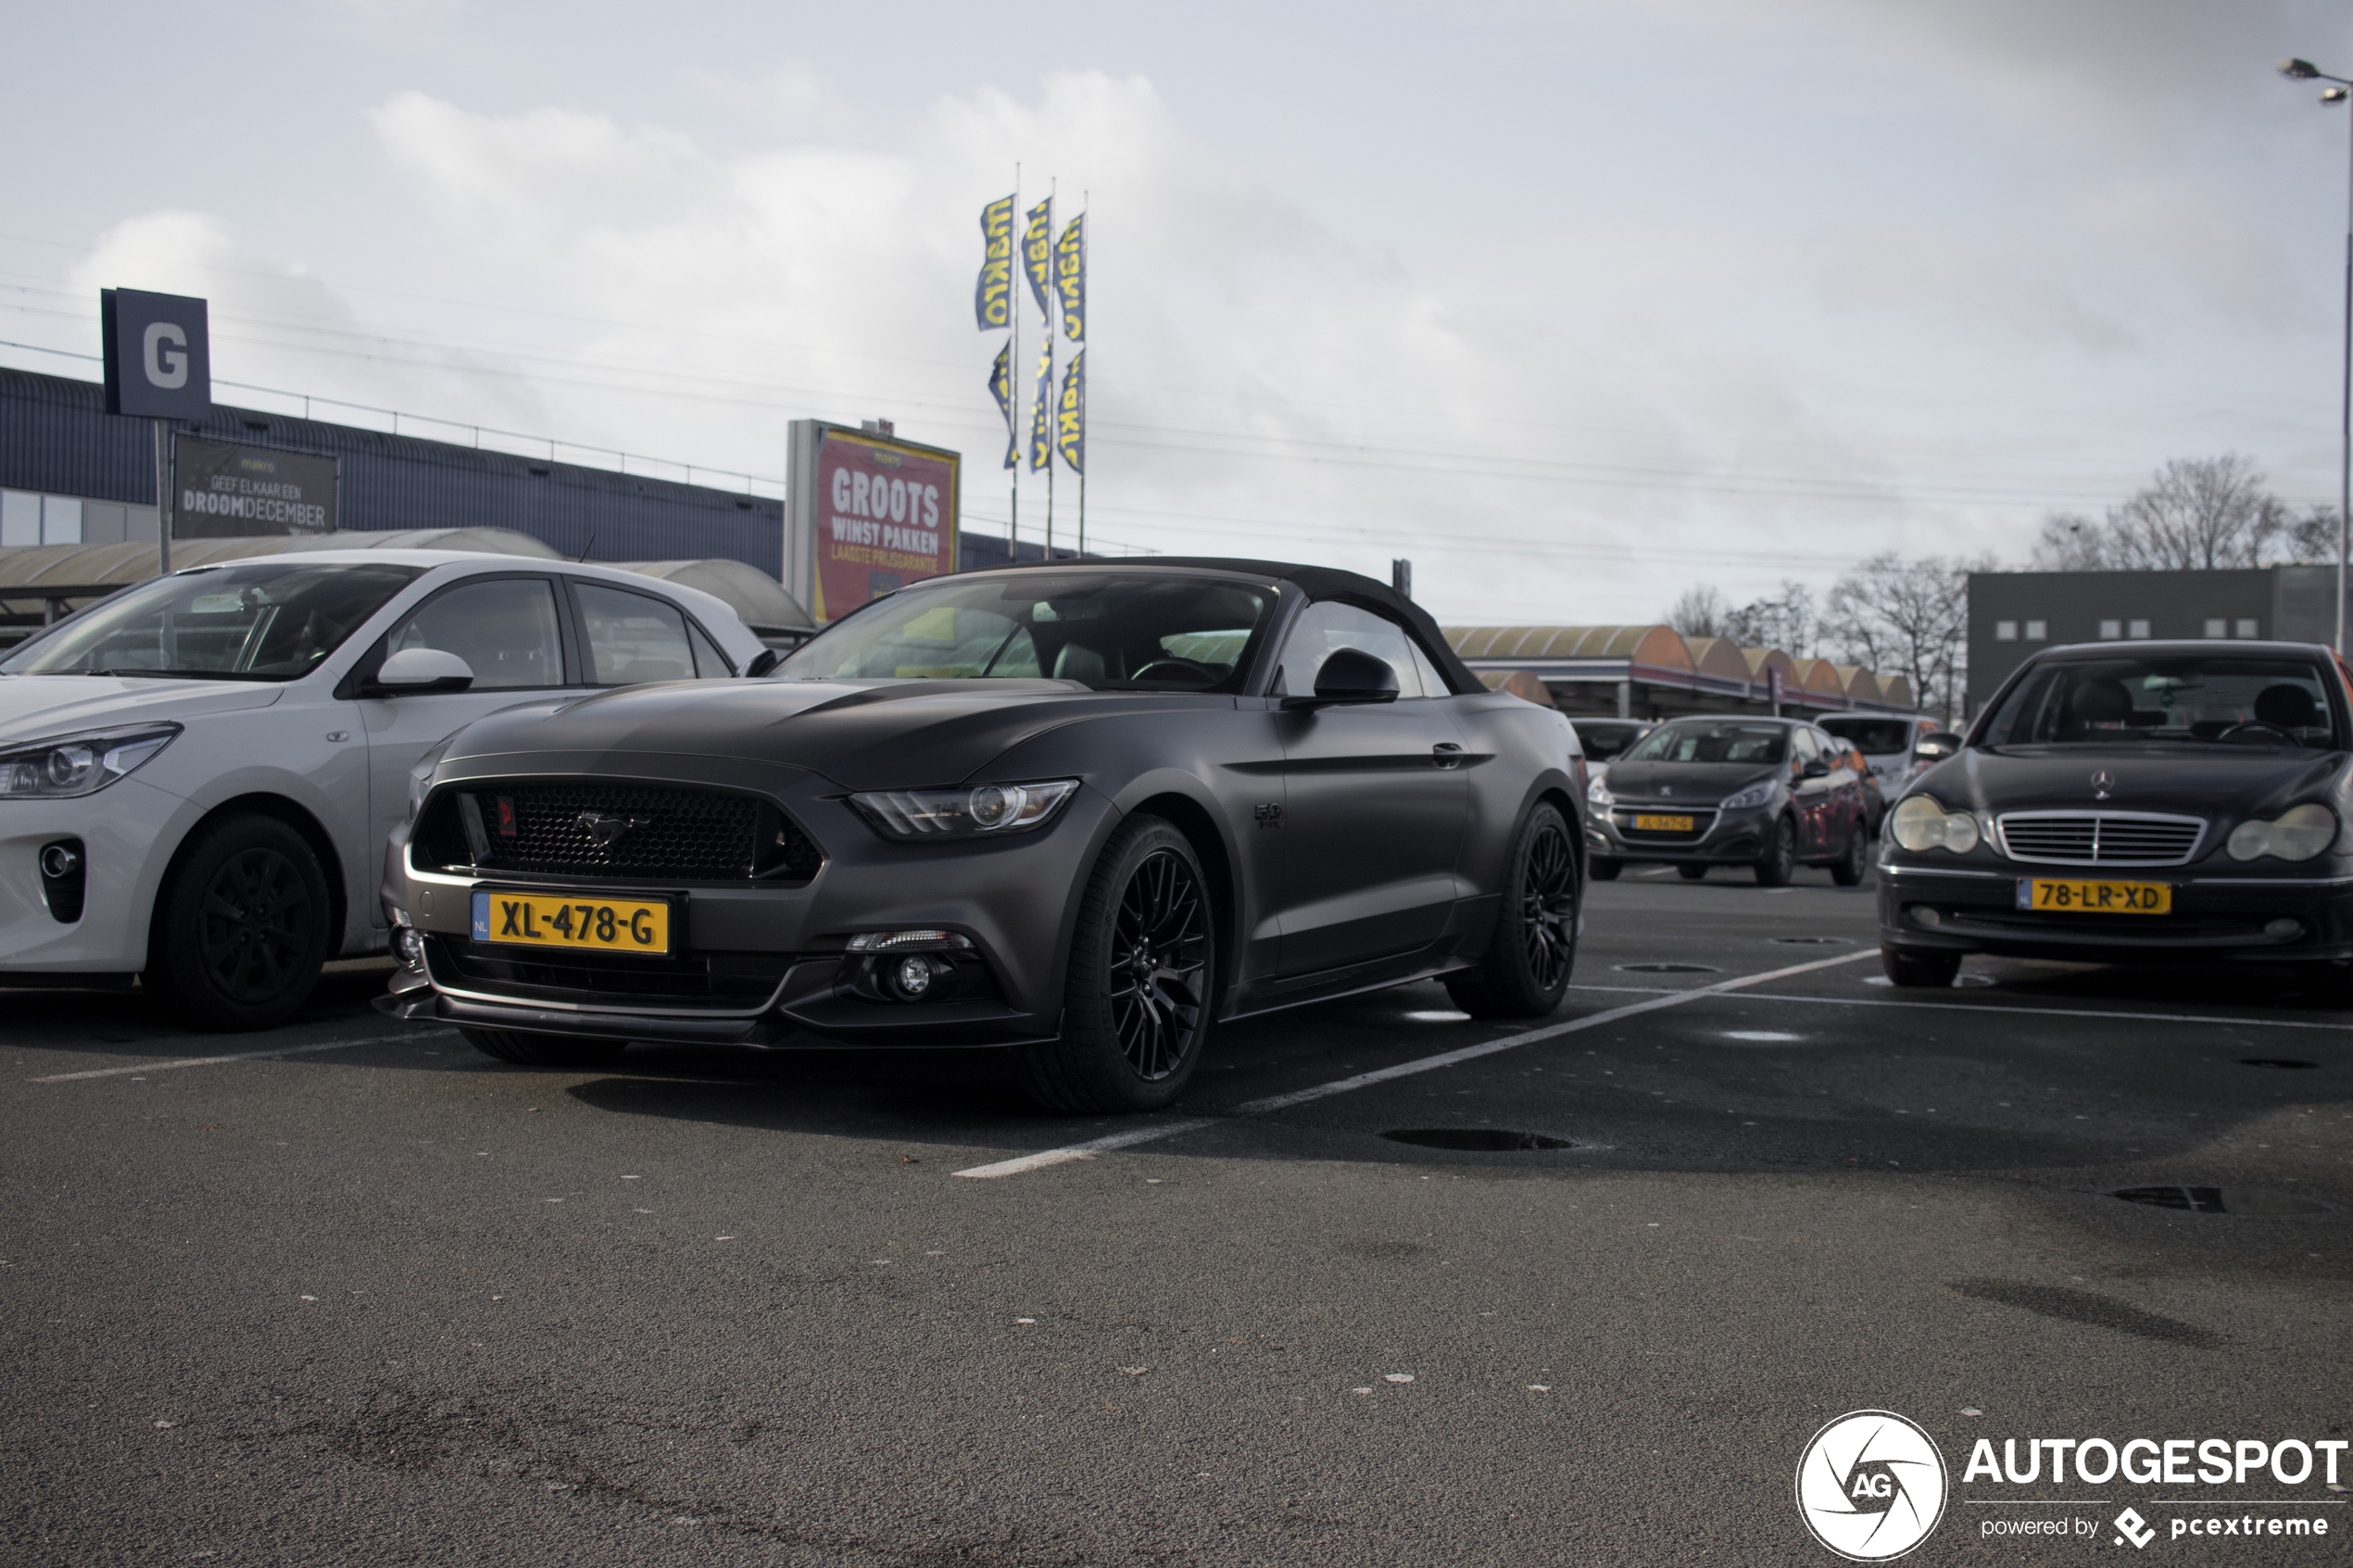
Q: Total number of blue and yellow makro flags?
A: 6